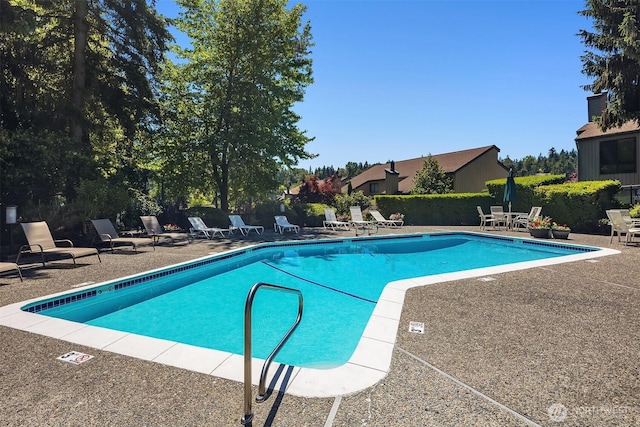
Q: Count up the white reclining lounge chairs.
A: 6